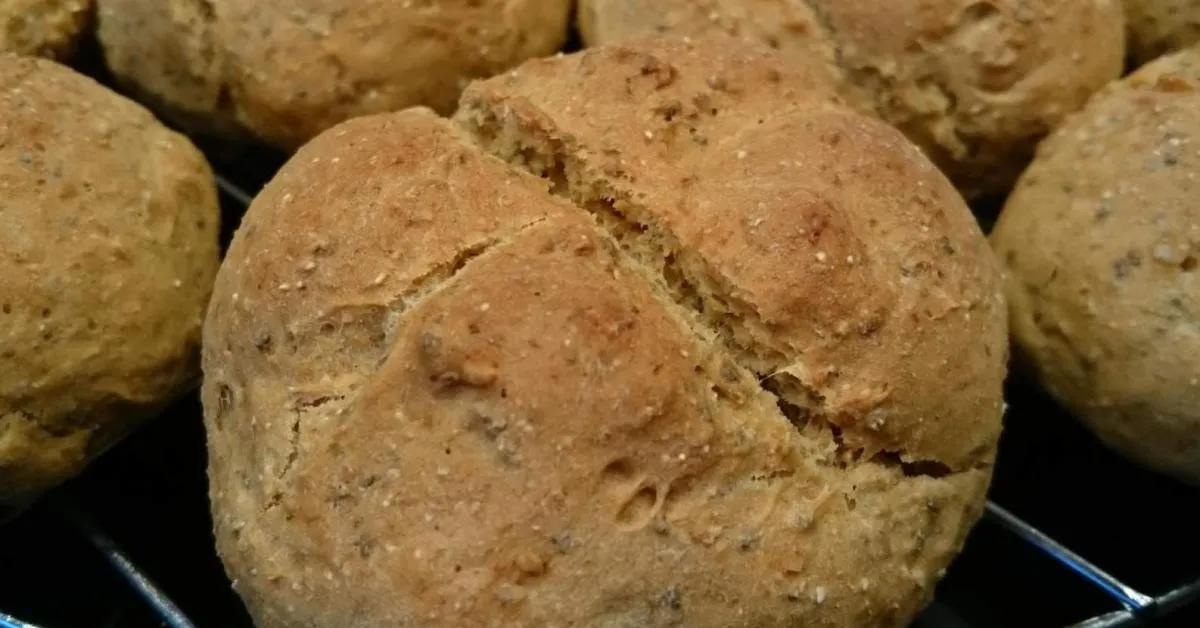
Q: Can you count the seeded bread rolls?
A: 7